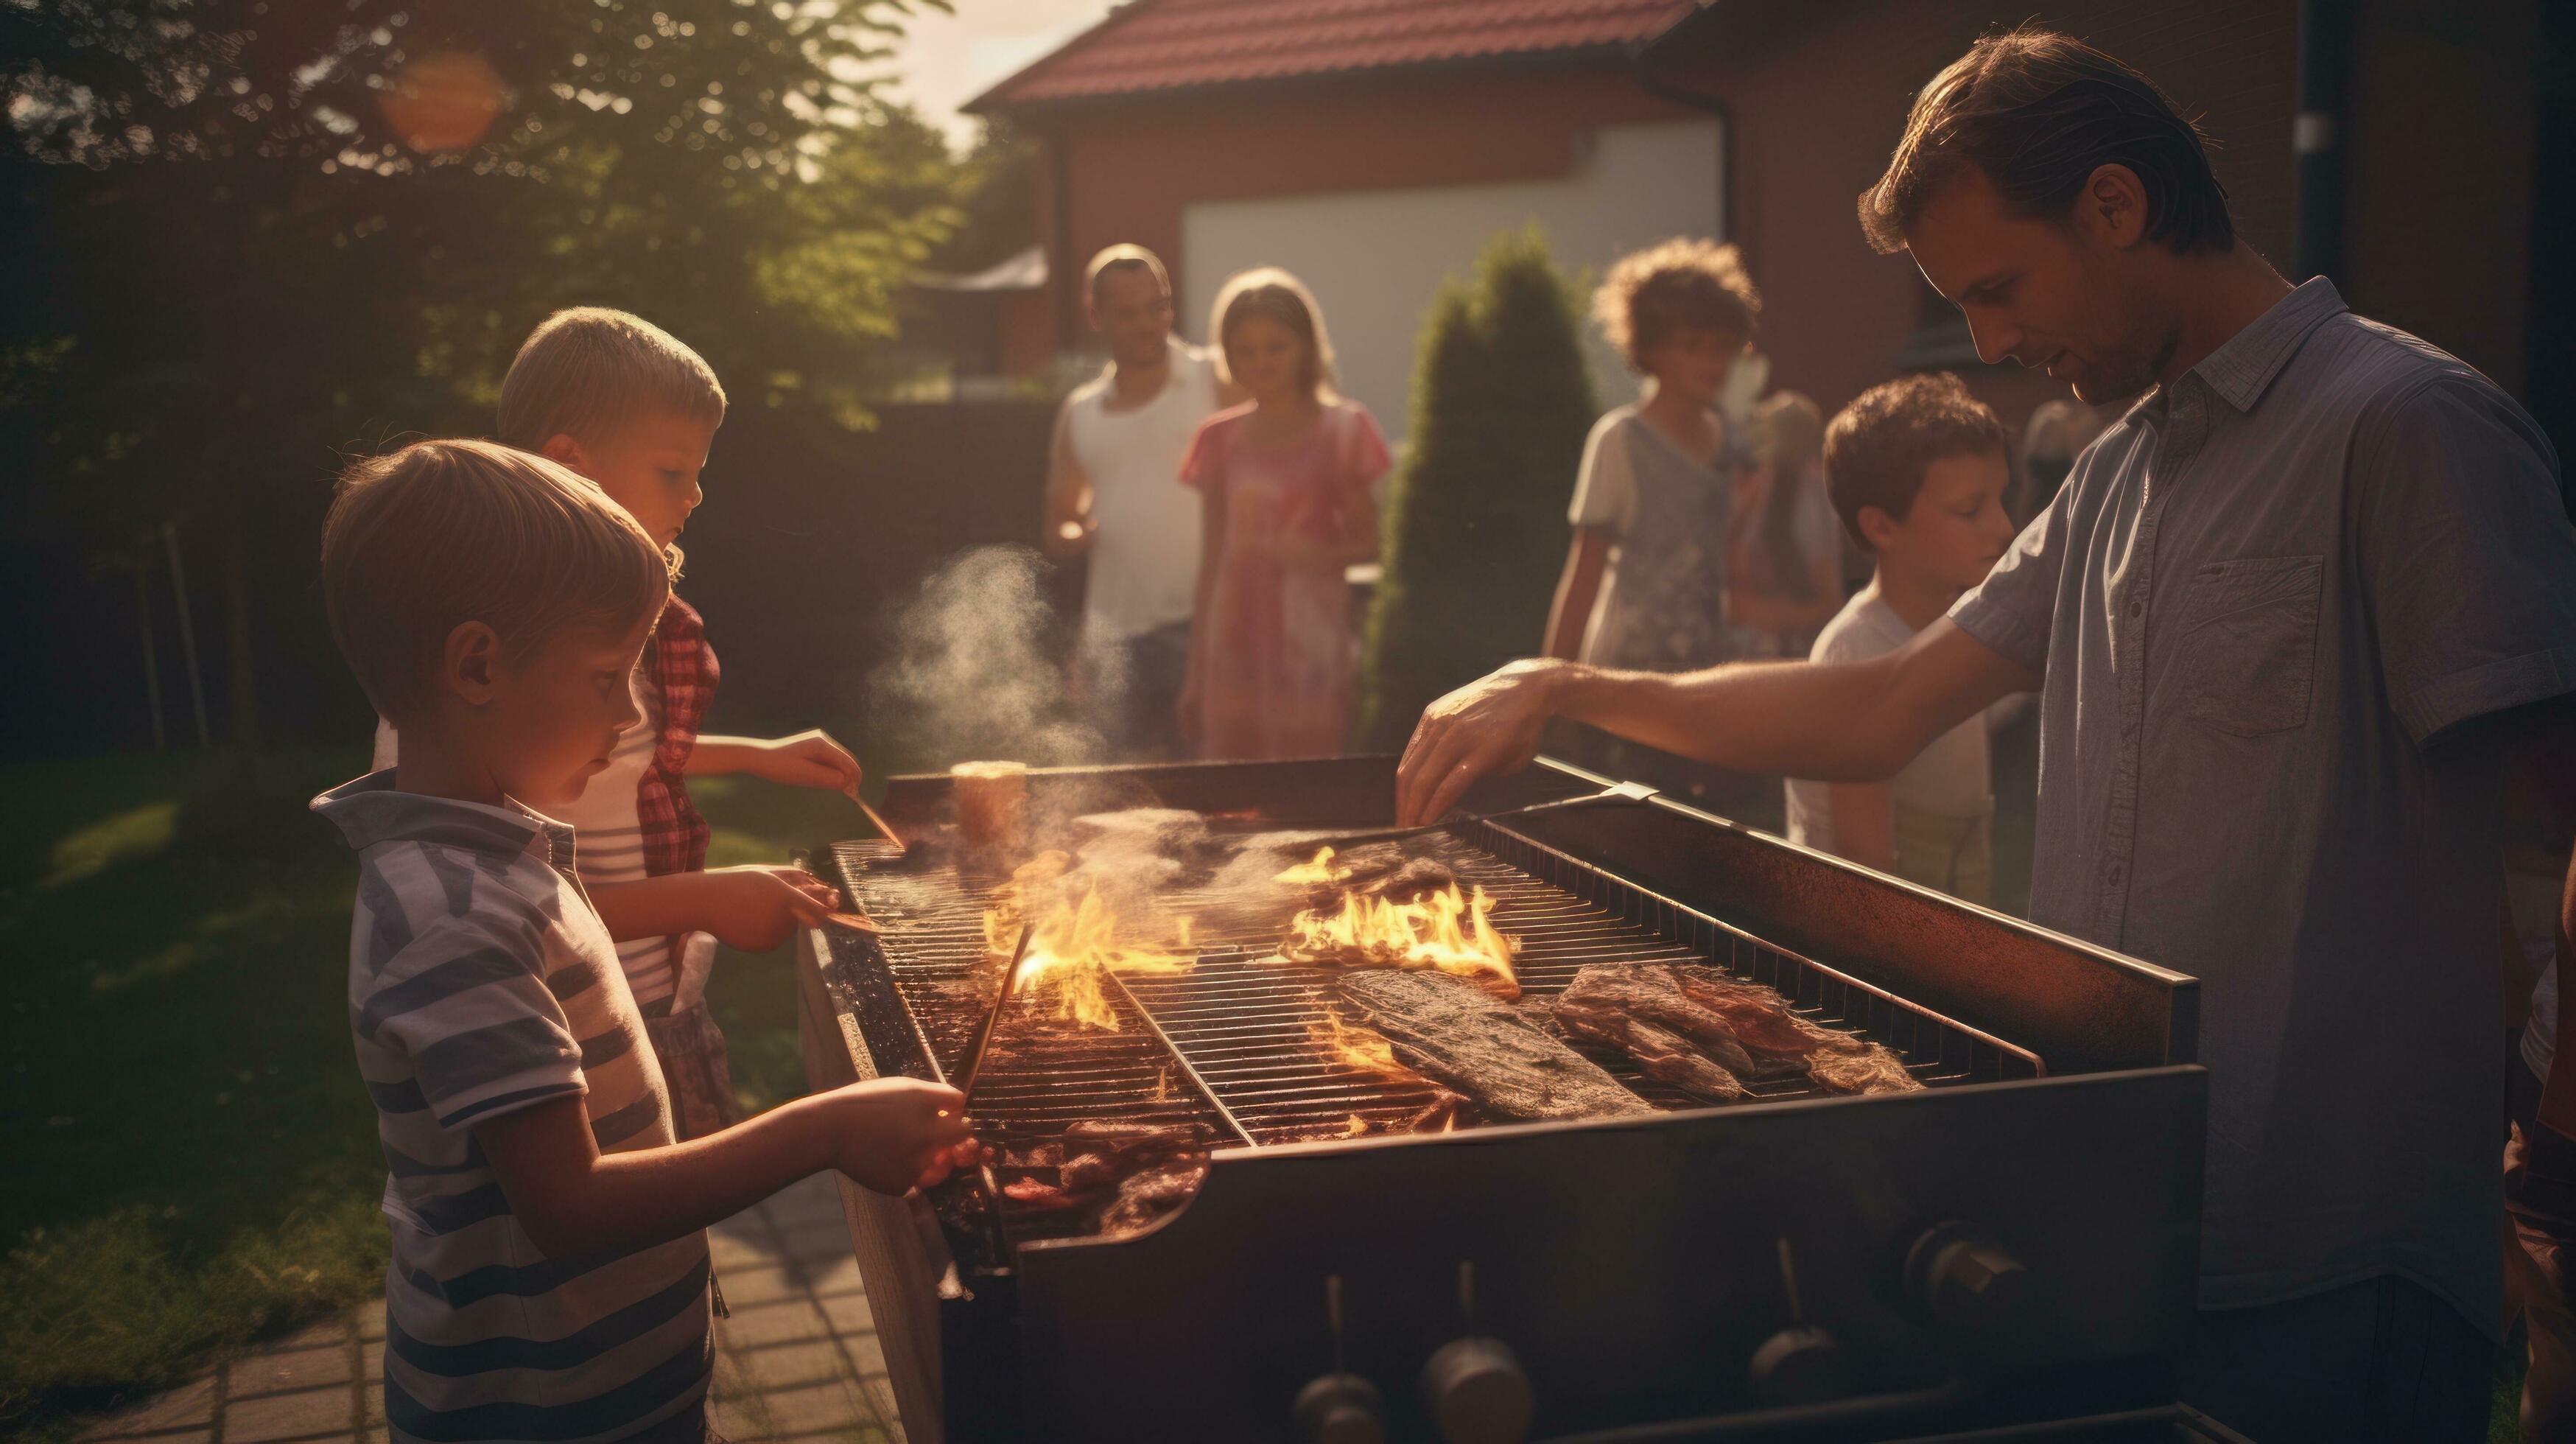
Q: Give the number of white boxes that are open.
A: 0